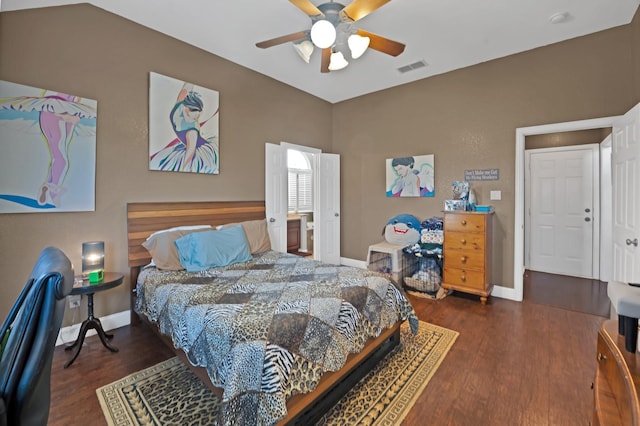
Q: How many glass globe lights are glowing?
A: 3